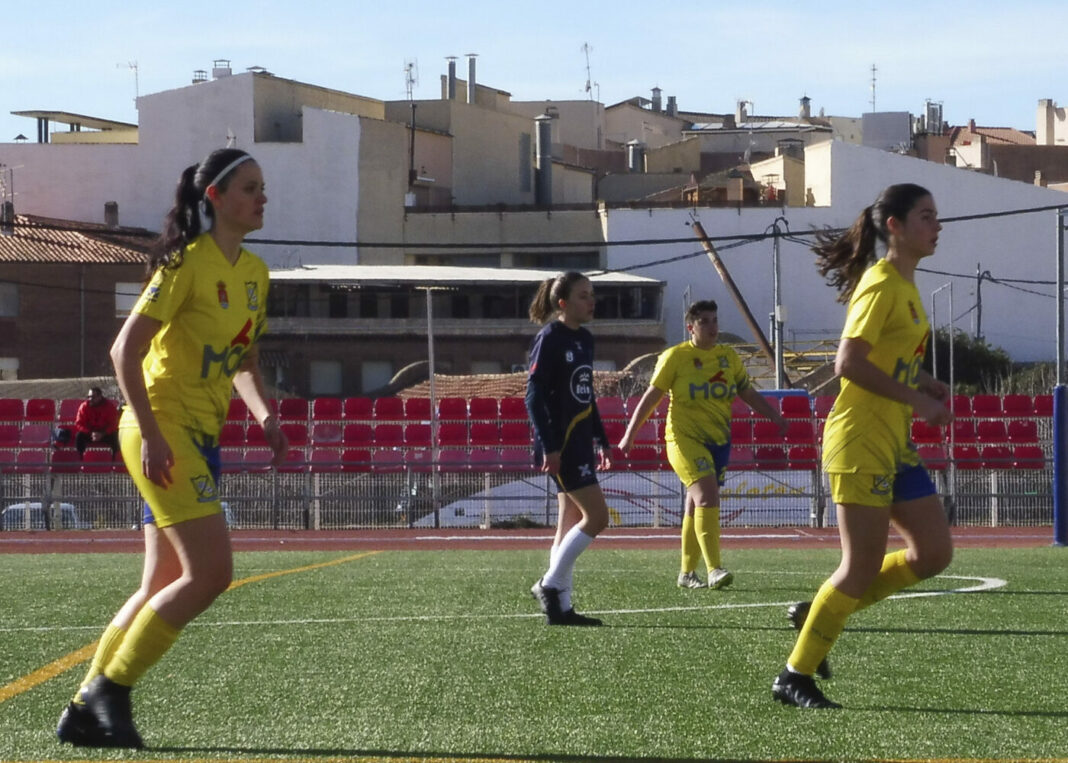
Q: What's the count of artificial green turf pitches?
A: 1